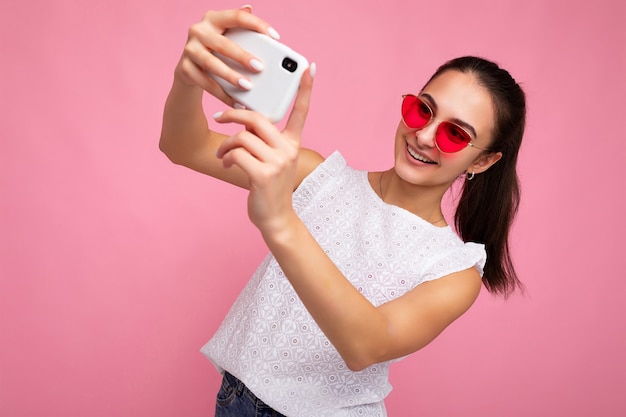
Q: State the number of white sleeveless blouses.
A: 1